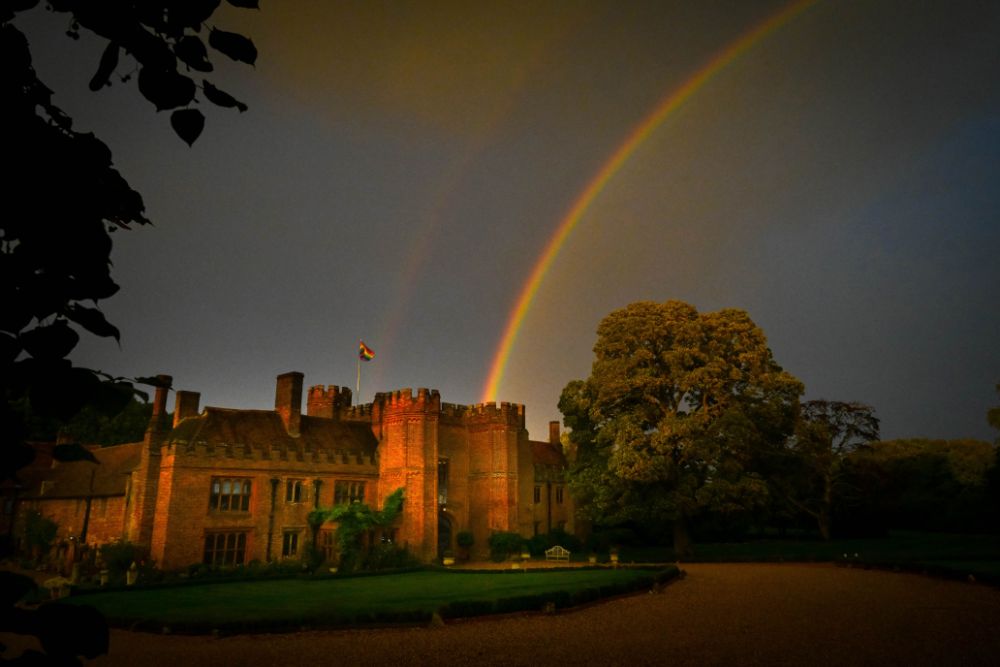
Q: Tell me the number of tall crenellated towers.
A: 3